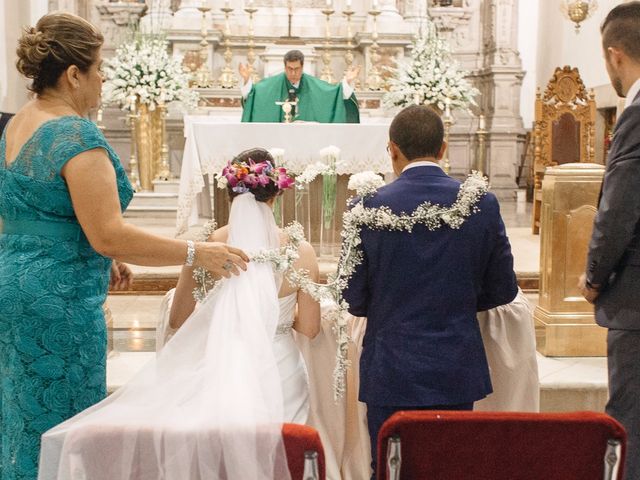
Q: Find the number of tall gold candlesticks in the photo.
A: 6